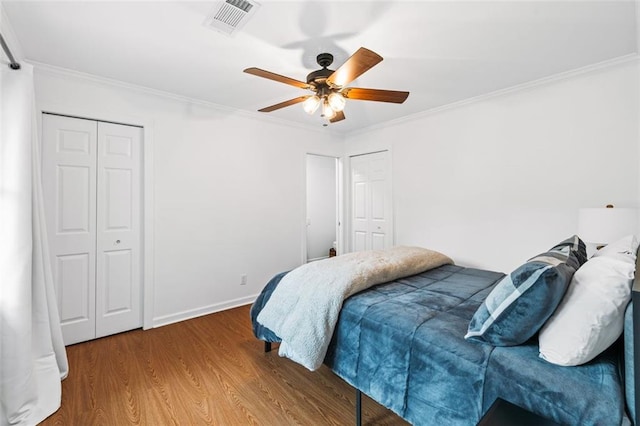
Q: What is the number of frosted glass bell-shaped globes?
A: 3